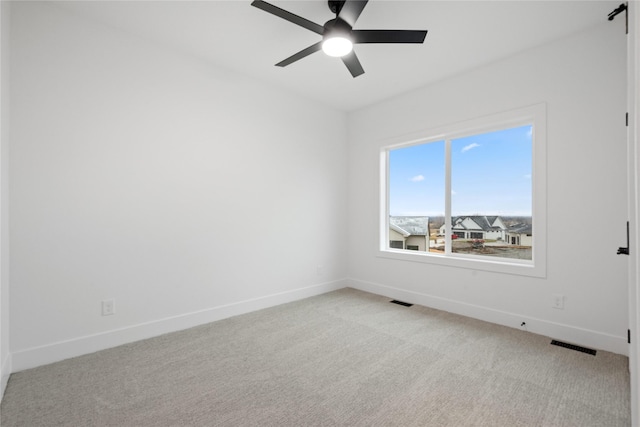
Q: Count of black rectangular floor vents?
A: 2